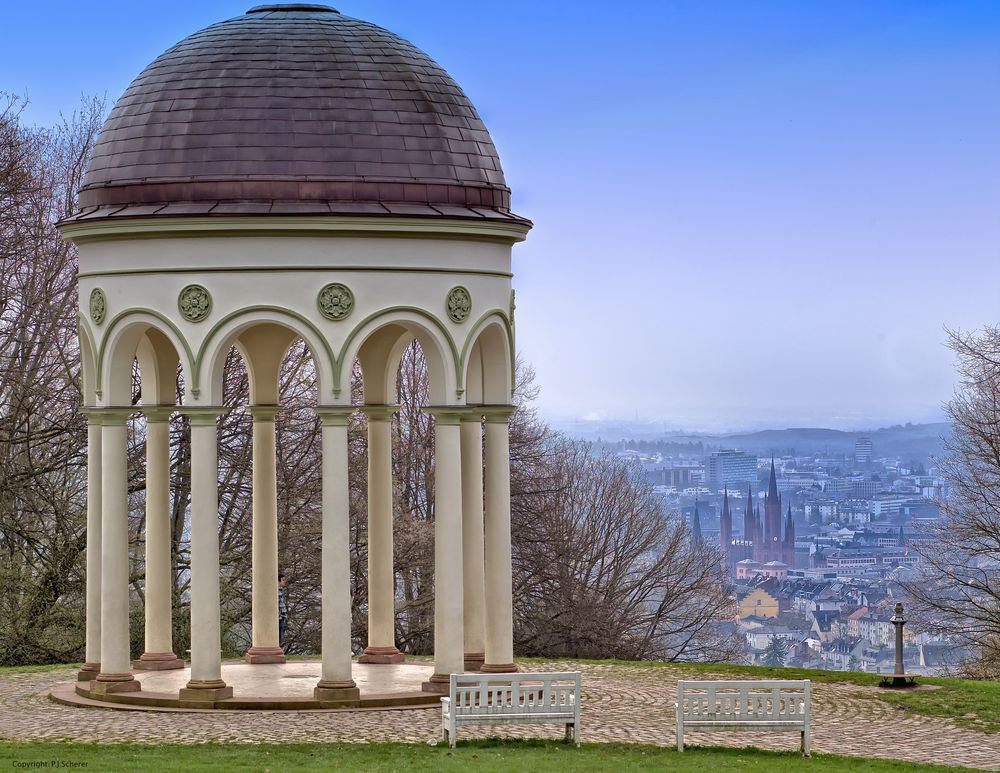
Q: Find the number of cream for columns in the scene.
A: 10